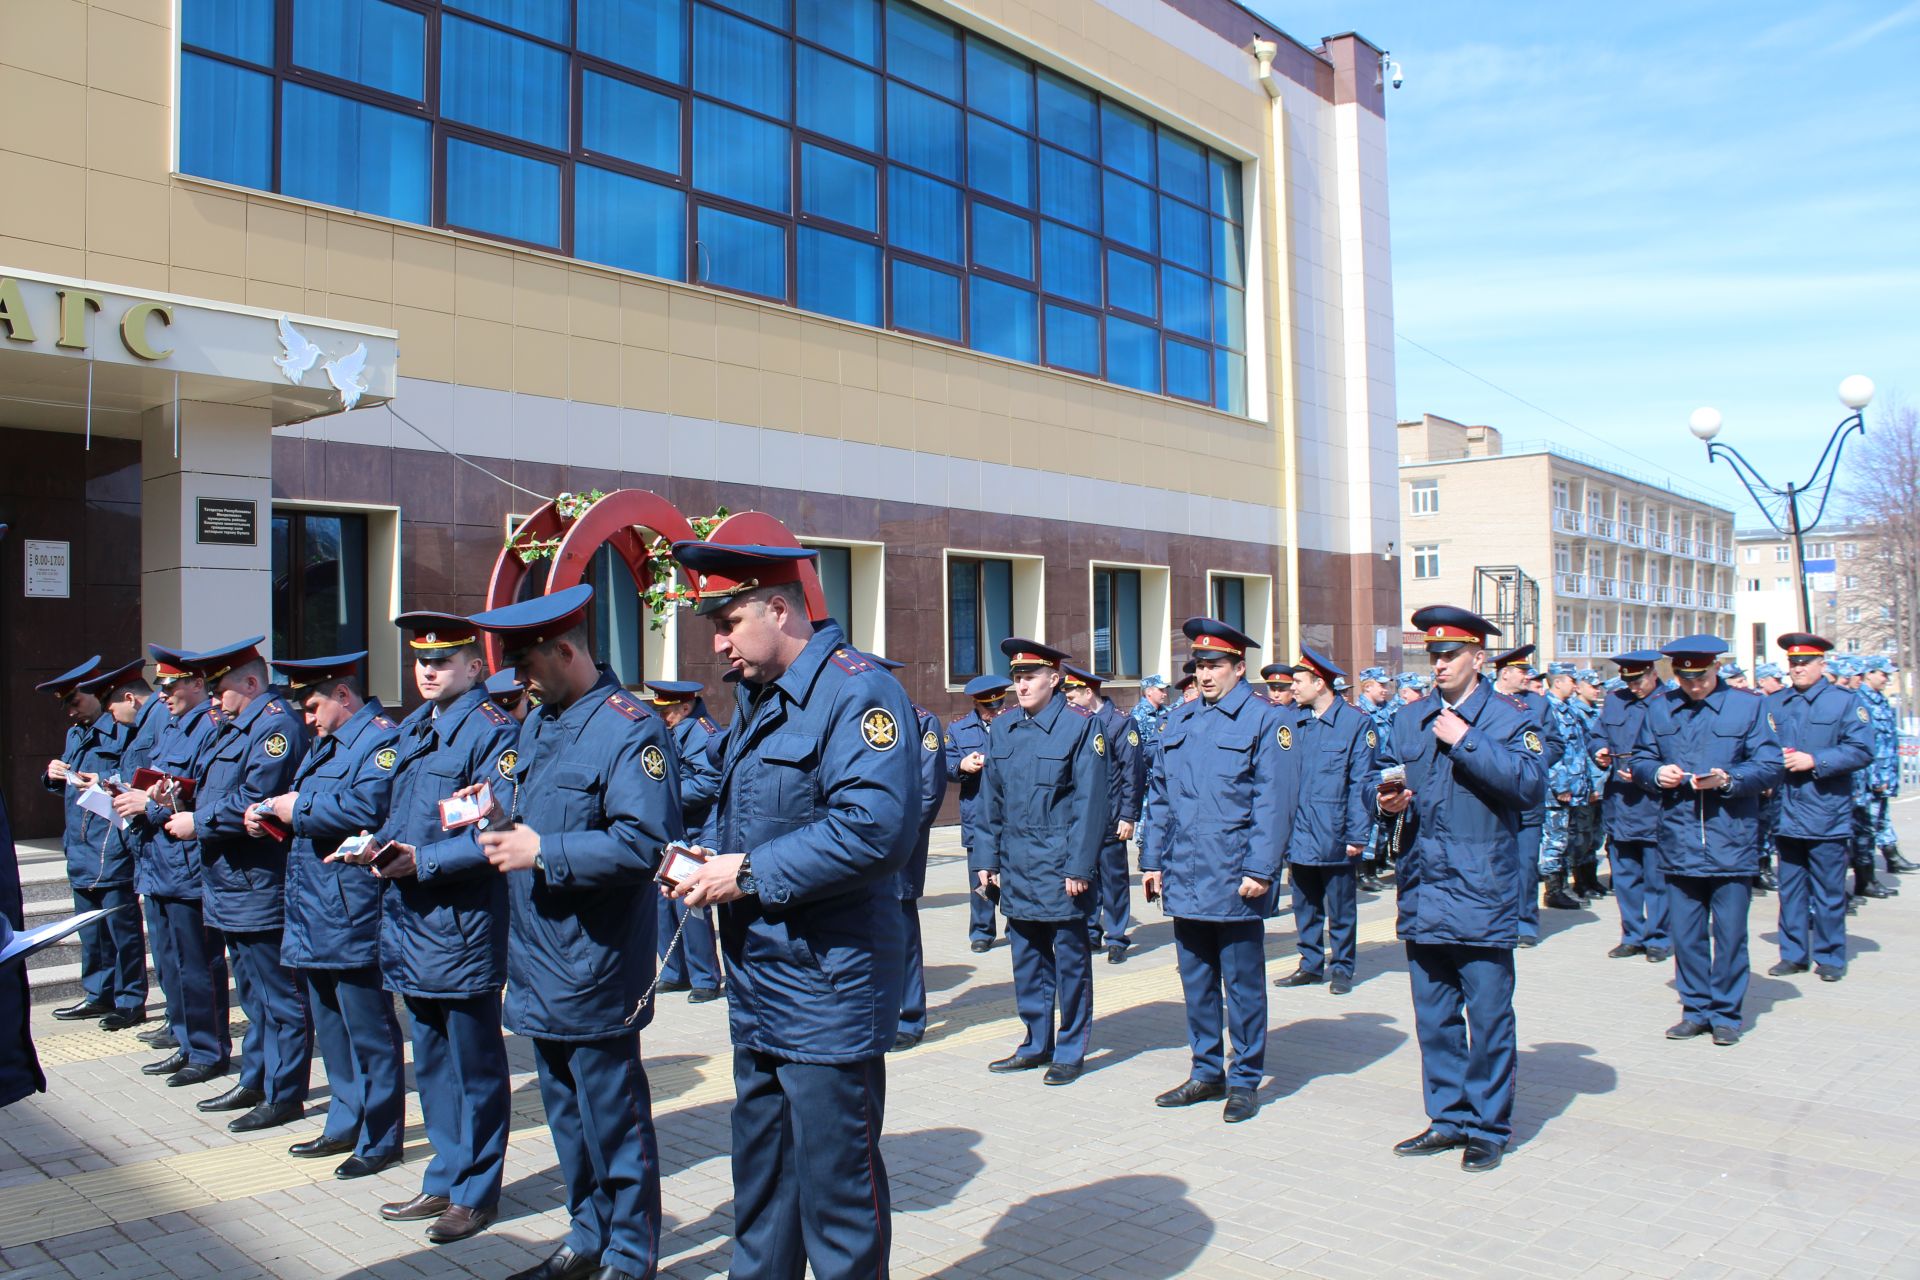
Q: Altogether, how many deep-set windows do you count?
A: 6